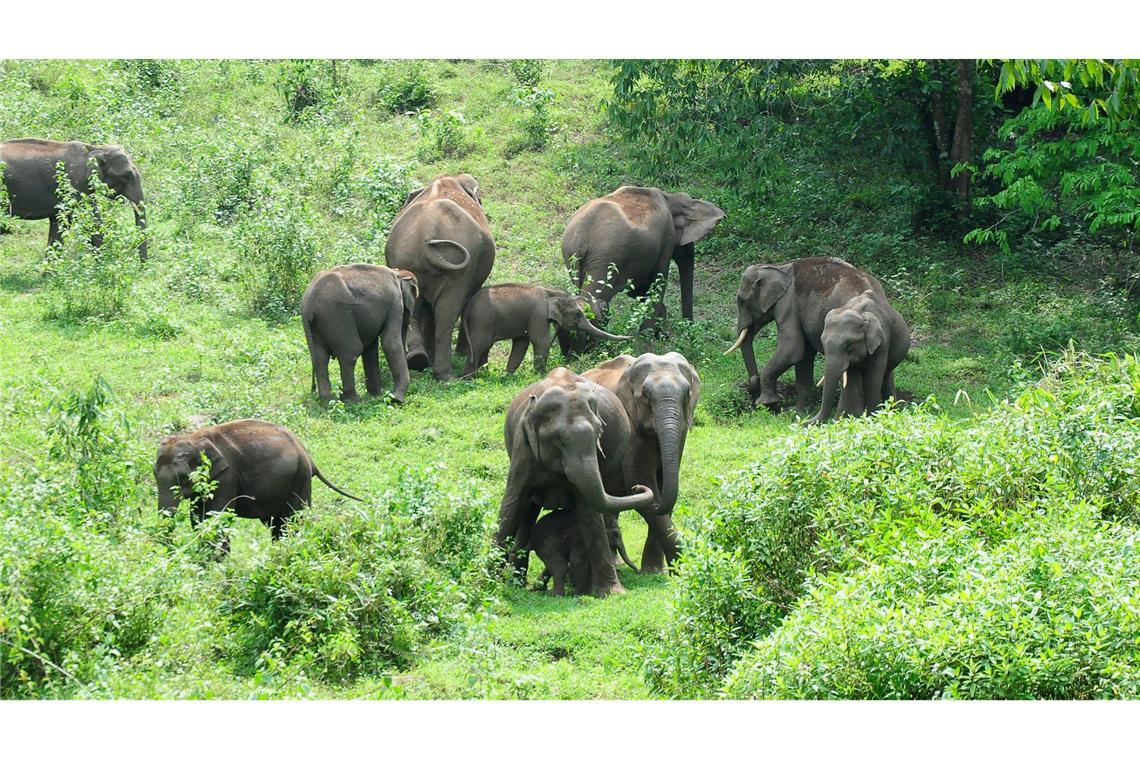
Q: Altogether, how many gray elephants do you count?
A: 11